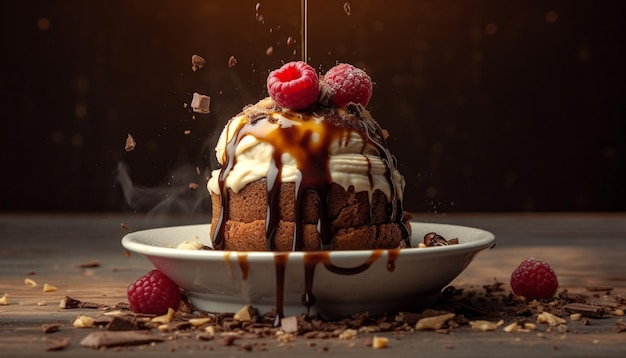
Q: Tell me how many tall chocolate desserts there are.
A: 1